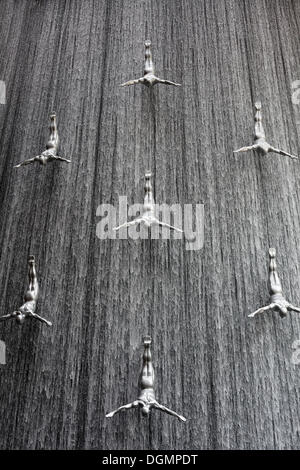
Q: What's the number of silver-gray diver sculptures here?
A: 7